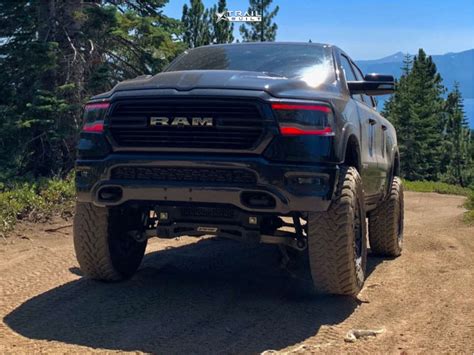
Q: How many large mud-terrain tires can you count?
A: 3